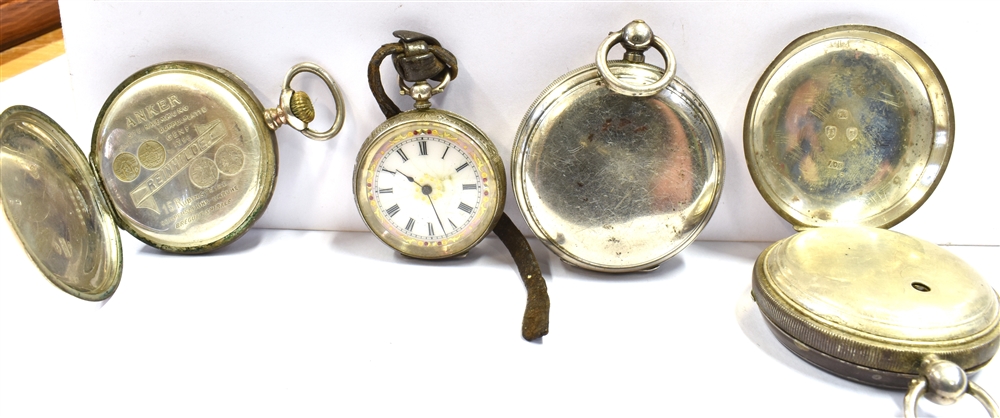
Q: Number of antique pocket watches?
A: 4